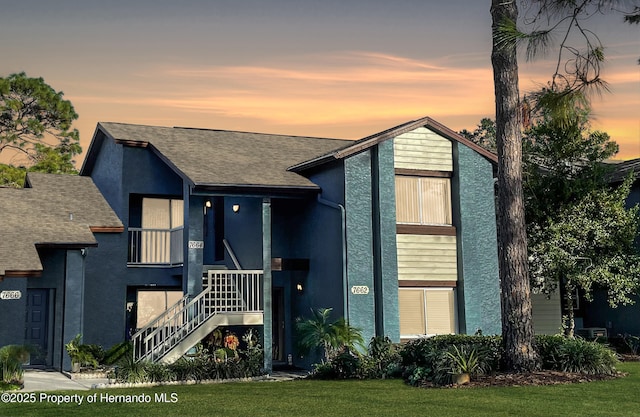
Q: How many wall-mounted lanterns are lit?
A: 3